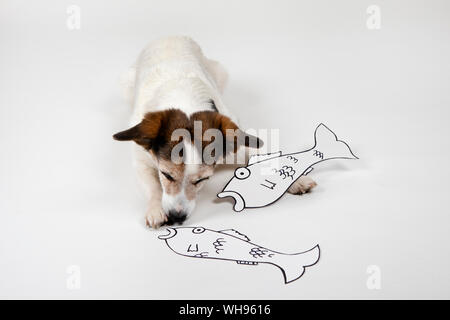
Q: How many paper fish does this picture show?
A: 2